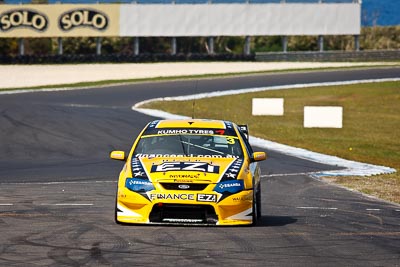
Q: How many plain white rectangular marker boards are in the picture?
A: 2